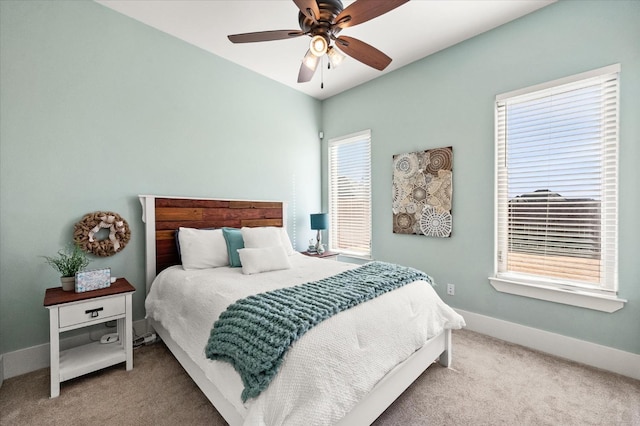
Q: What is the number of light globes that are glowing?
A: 3